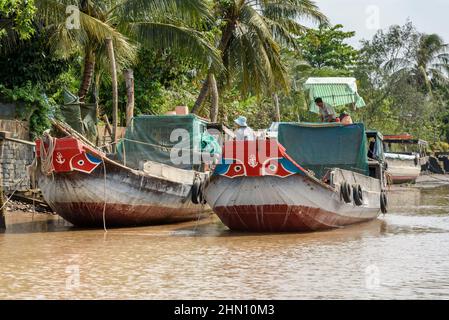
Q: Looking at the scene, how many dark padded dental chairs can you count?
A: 0